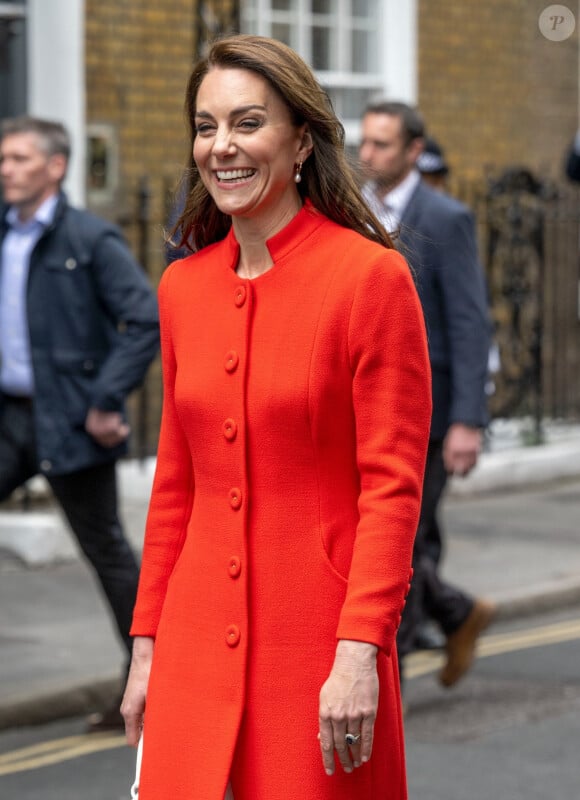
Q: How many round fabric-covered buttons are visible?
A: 6